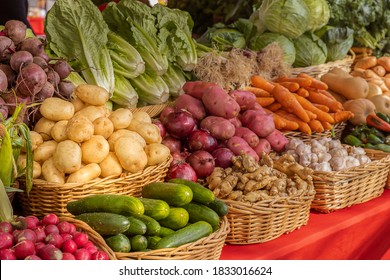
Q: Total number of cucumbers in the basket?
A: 15